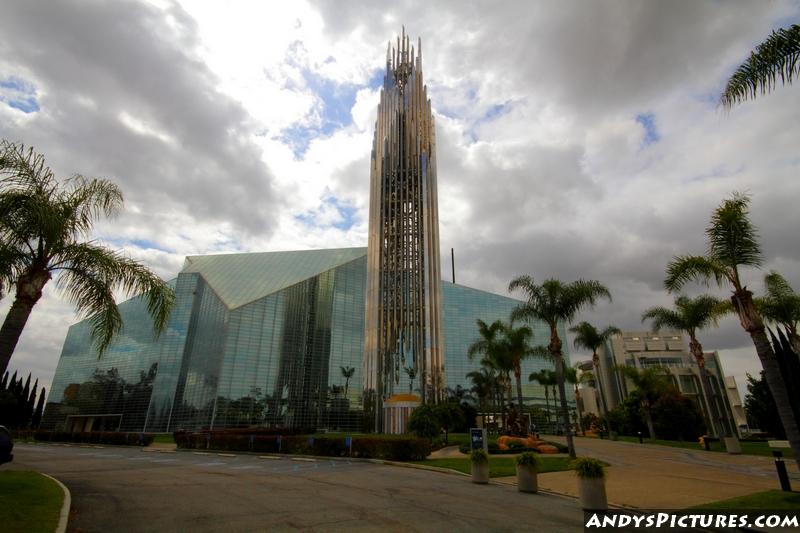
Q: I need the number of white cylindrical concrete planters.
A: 3